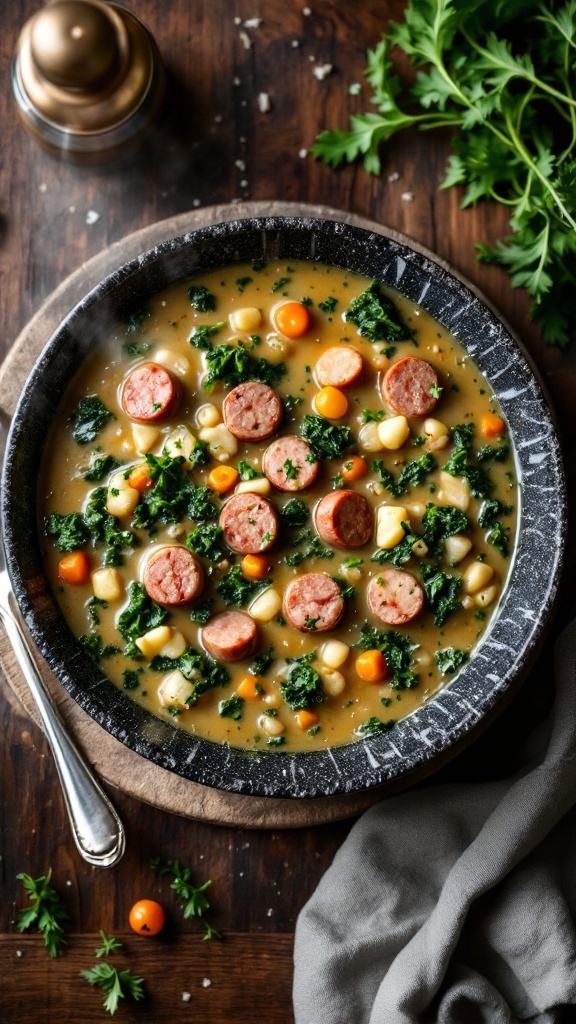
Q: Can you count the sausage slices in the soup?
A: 11